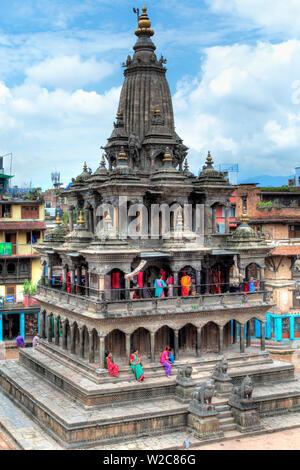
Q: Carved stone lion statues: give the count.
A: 4